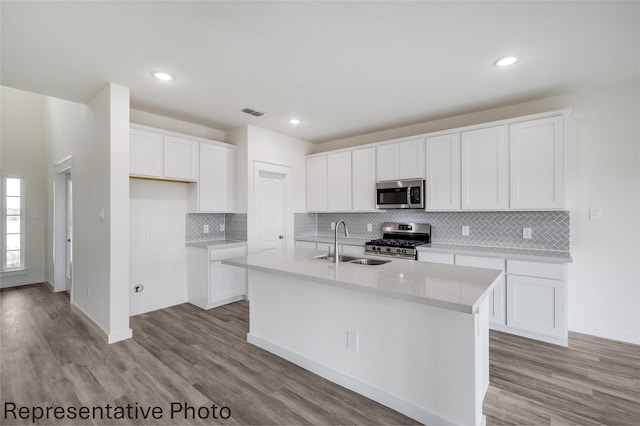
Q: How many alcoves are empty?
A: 1